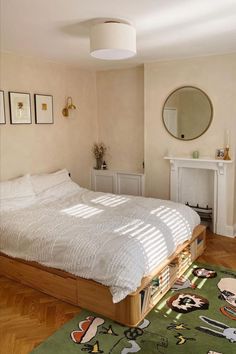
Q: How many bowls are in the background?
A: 0